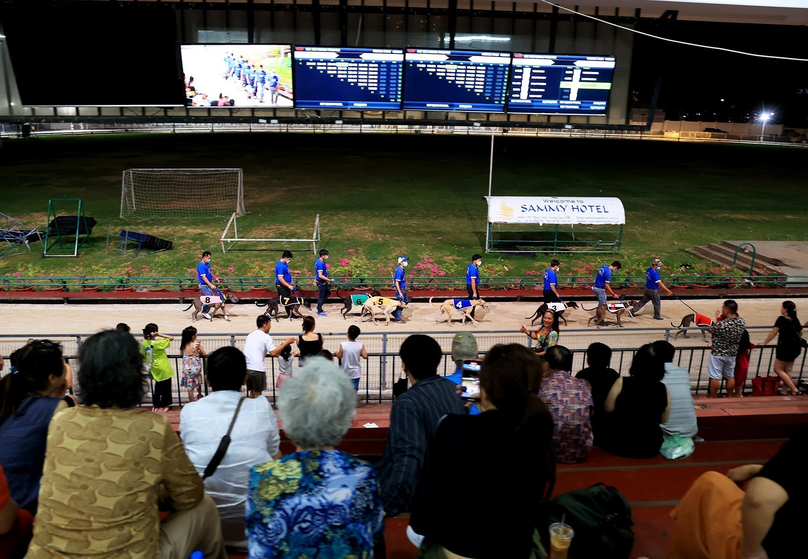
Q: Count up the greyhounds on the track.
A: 8